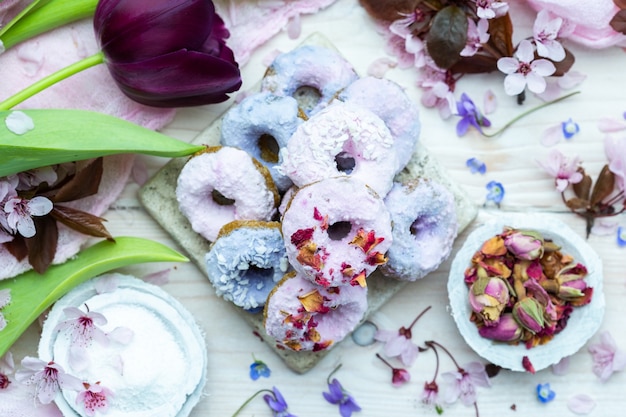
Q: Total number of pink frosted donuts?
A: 4